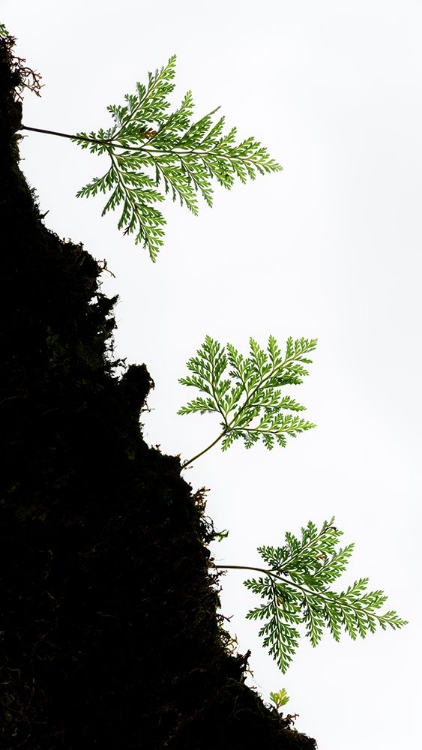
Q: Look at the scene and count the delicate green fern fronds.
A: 3